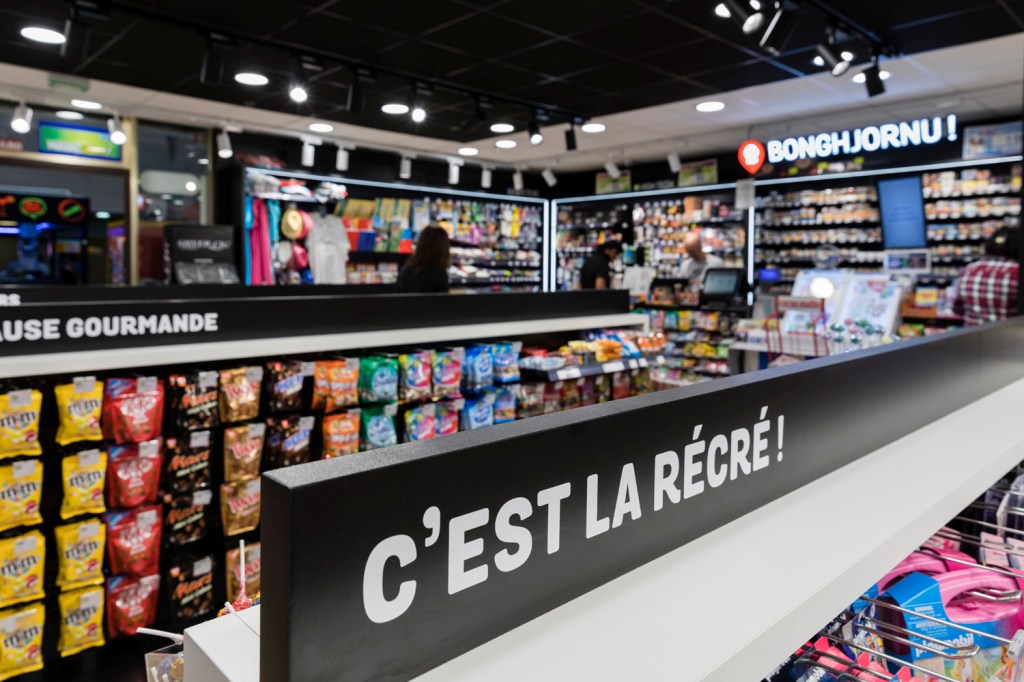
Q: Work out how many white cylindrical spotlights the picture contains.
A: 12